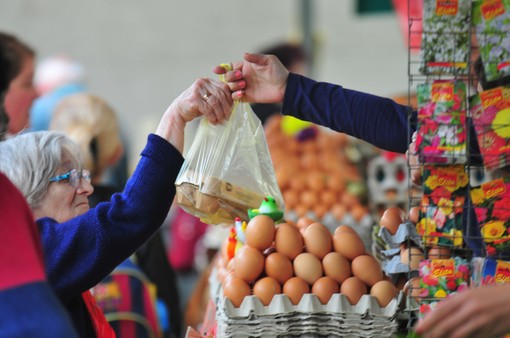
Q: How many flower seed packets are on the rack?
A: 8